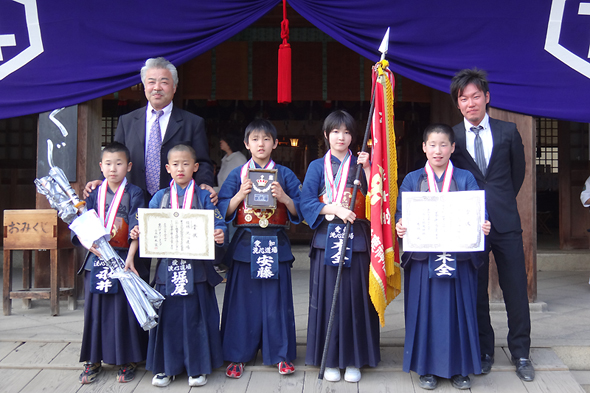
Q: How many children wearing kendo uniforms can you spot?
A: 5